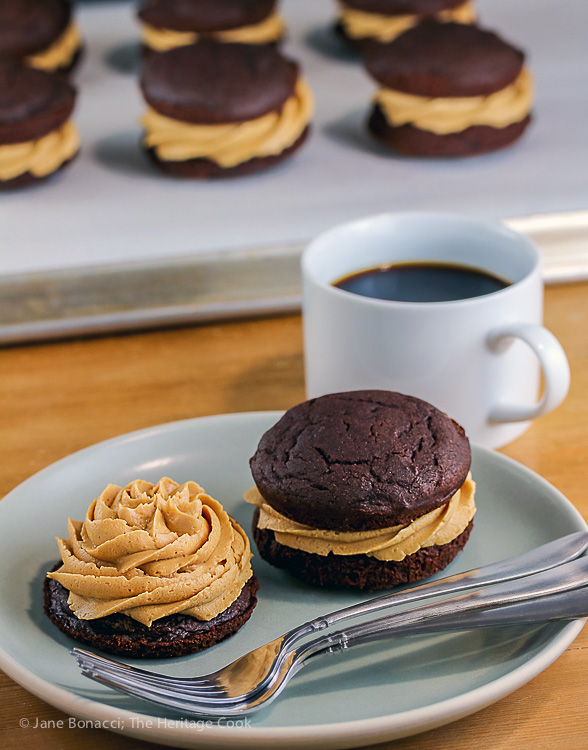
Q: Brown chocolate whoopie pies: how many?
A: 8